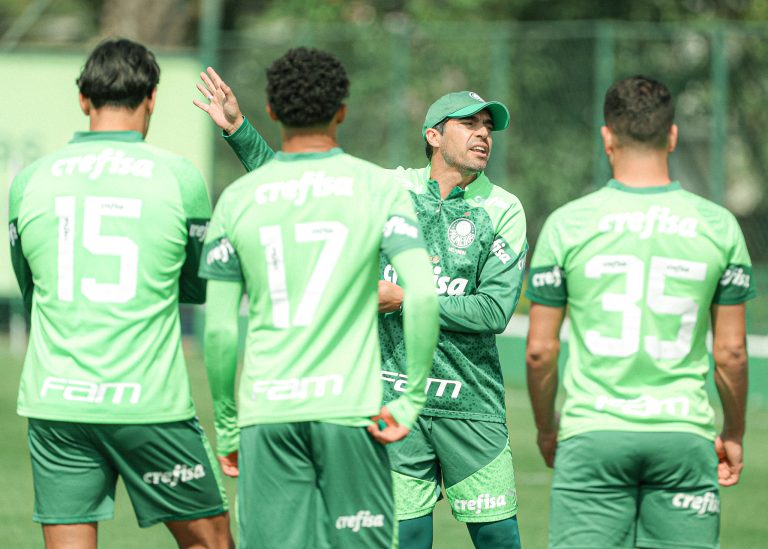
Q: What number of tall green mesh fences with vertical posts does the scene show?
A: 1